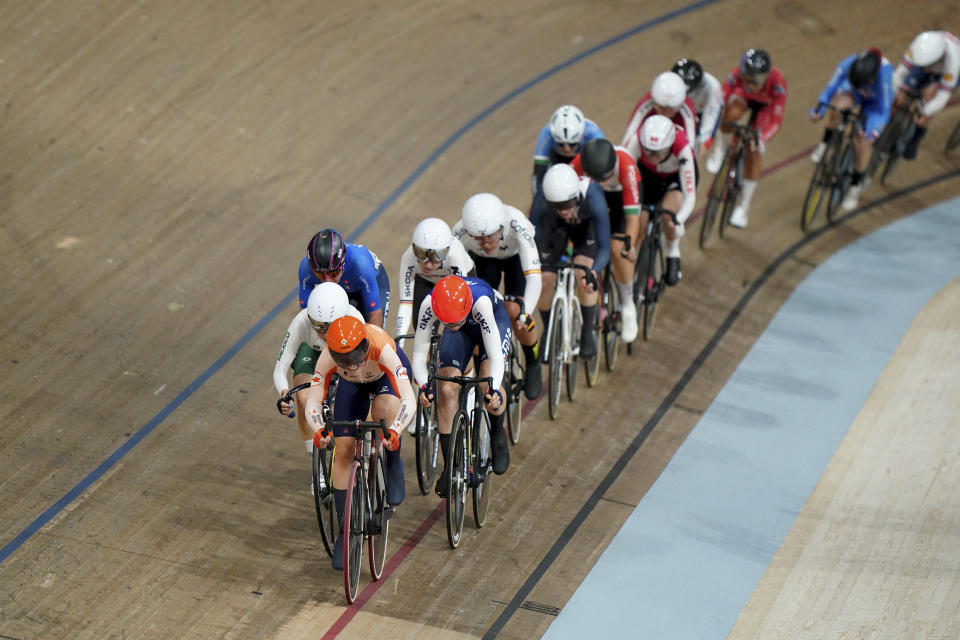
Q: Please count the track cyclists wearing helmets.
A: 15